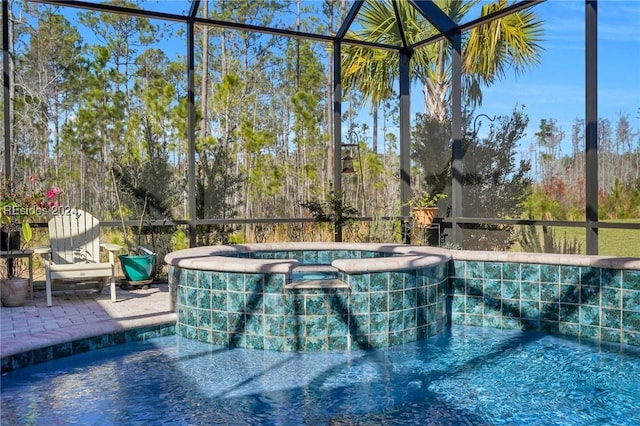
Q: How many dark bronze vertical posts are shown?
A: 6